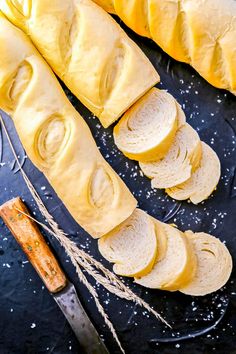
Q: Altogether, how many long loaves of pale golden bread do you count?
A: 3